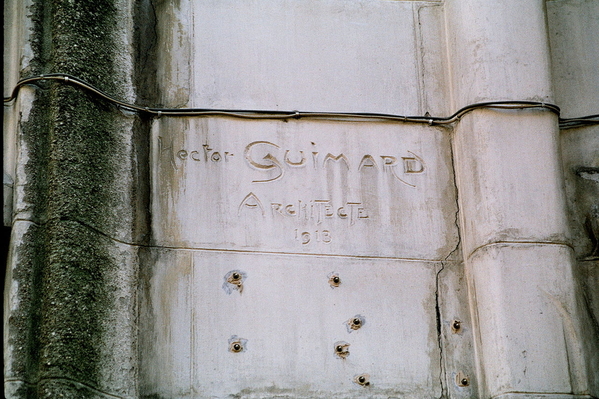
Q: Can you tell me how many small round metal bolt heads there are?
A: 8